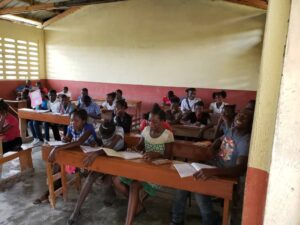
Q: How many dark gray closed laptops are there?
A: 0